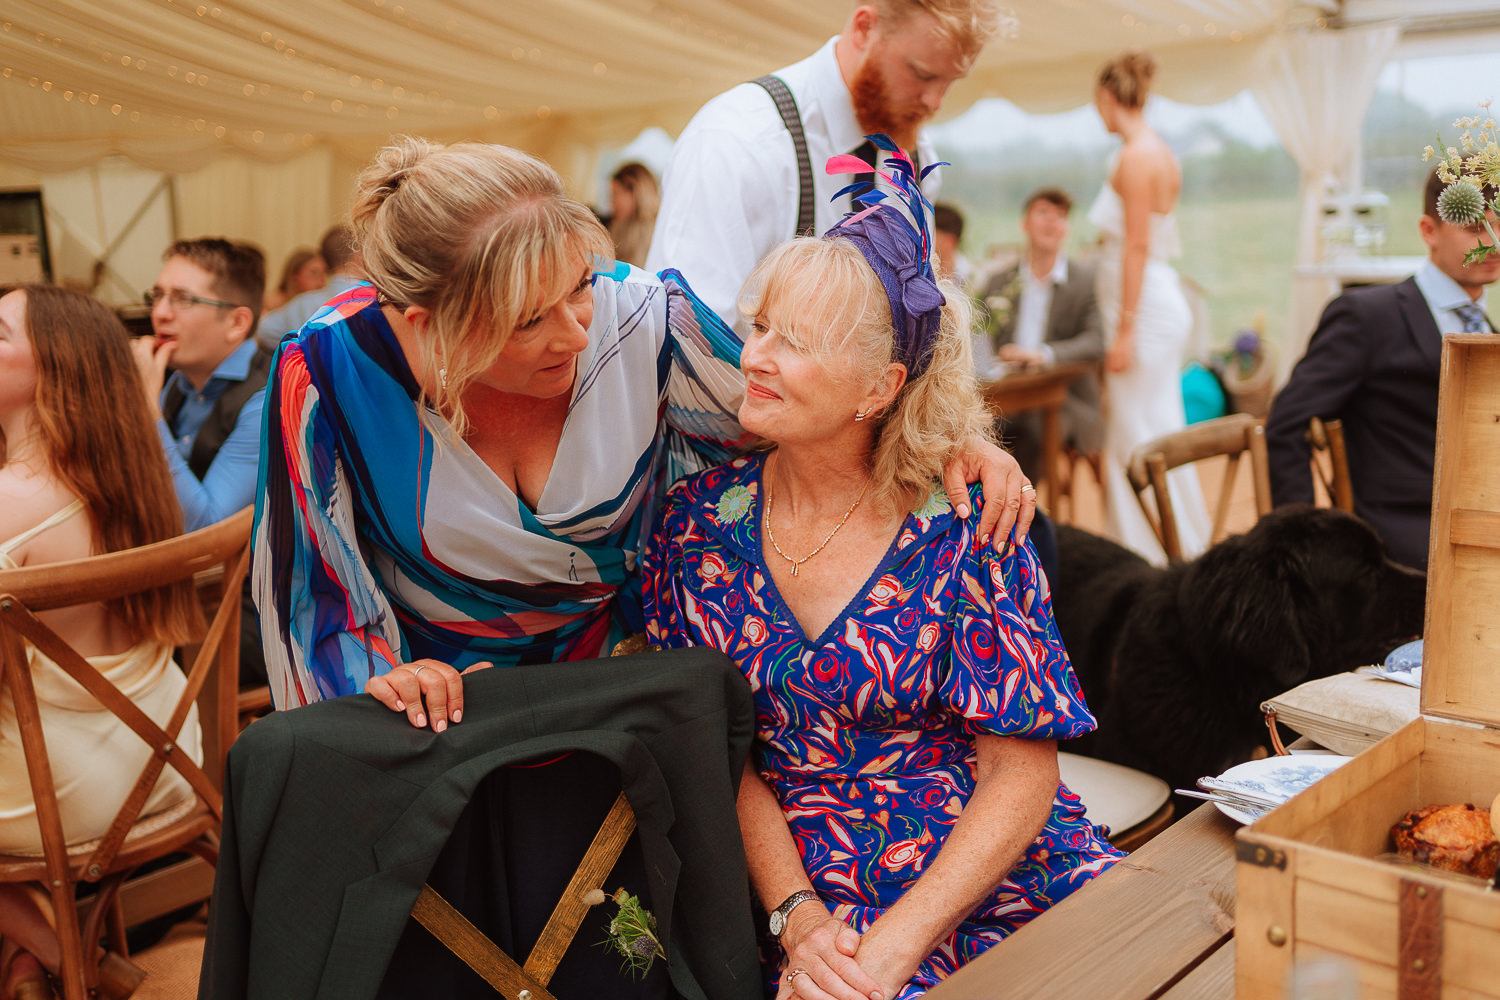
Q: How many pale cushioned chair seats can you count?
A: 1